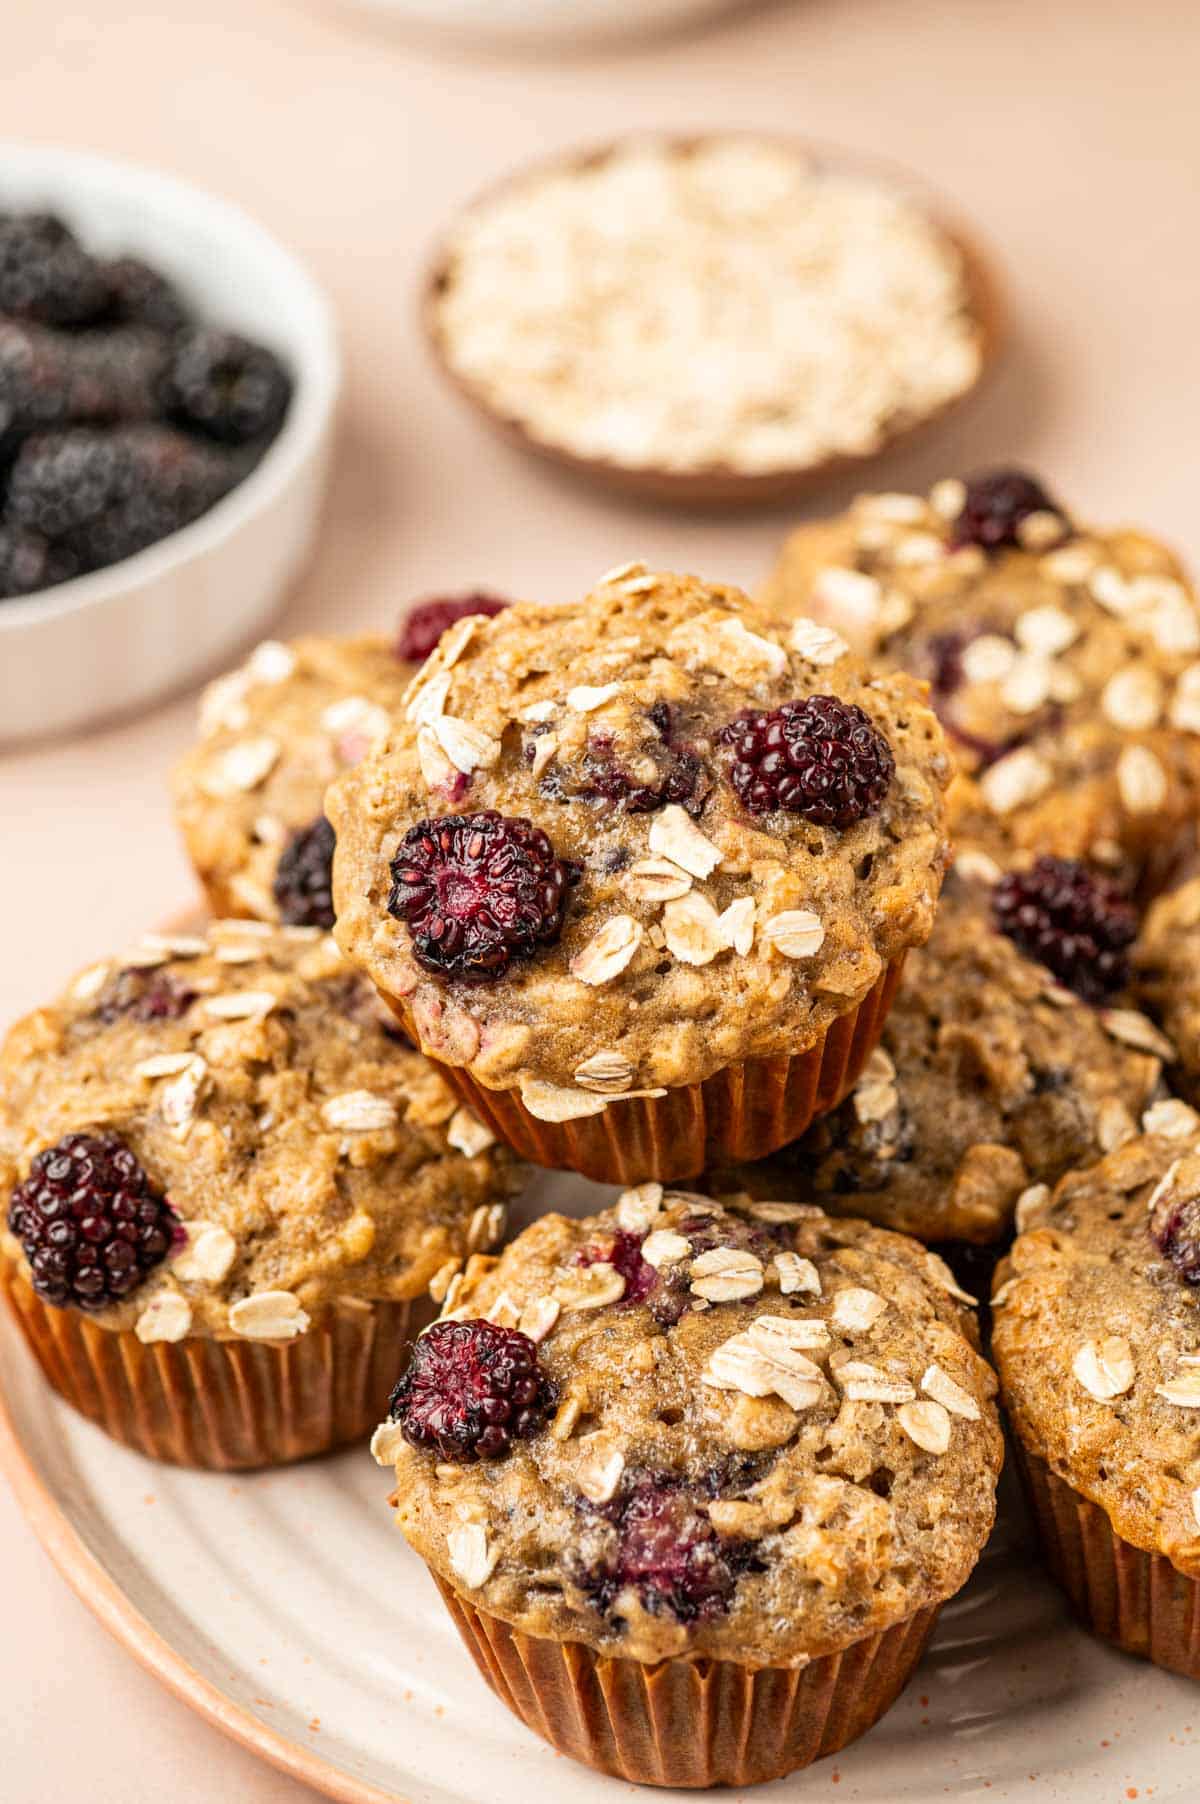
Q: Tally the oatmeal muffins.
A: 8